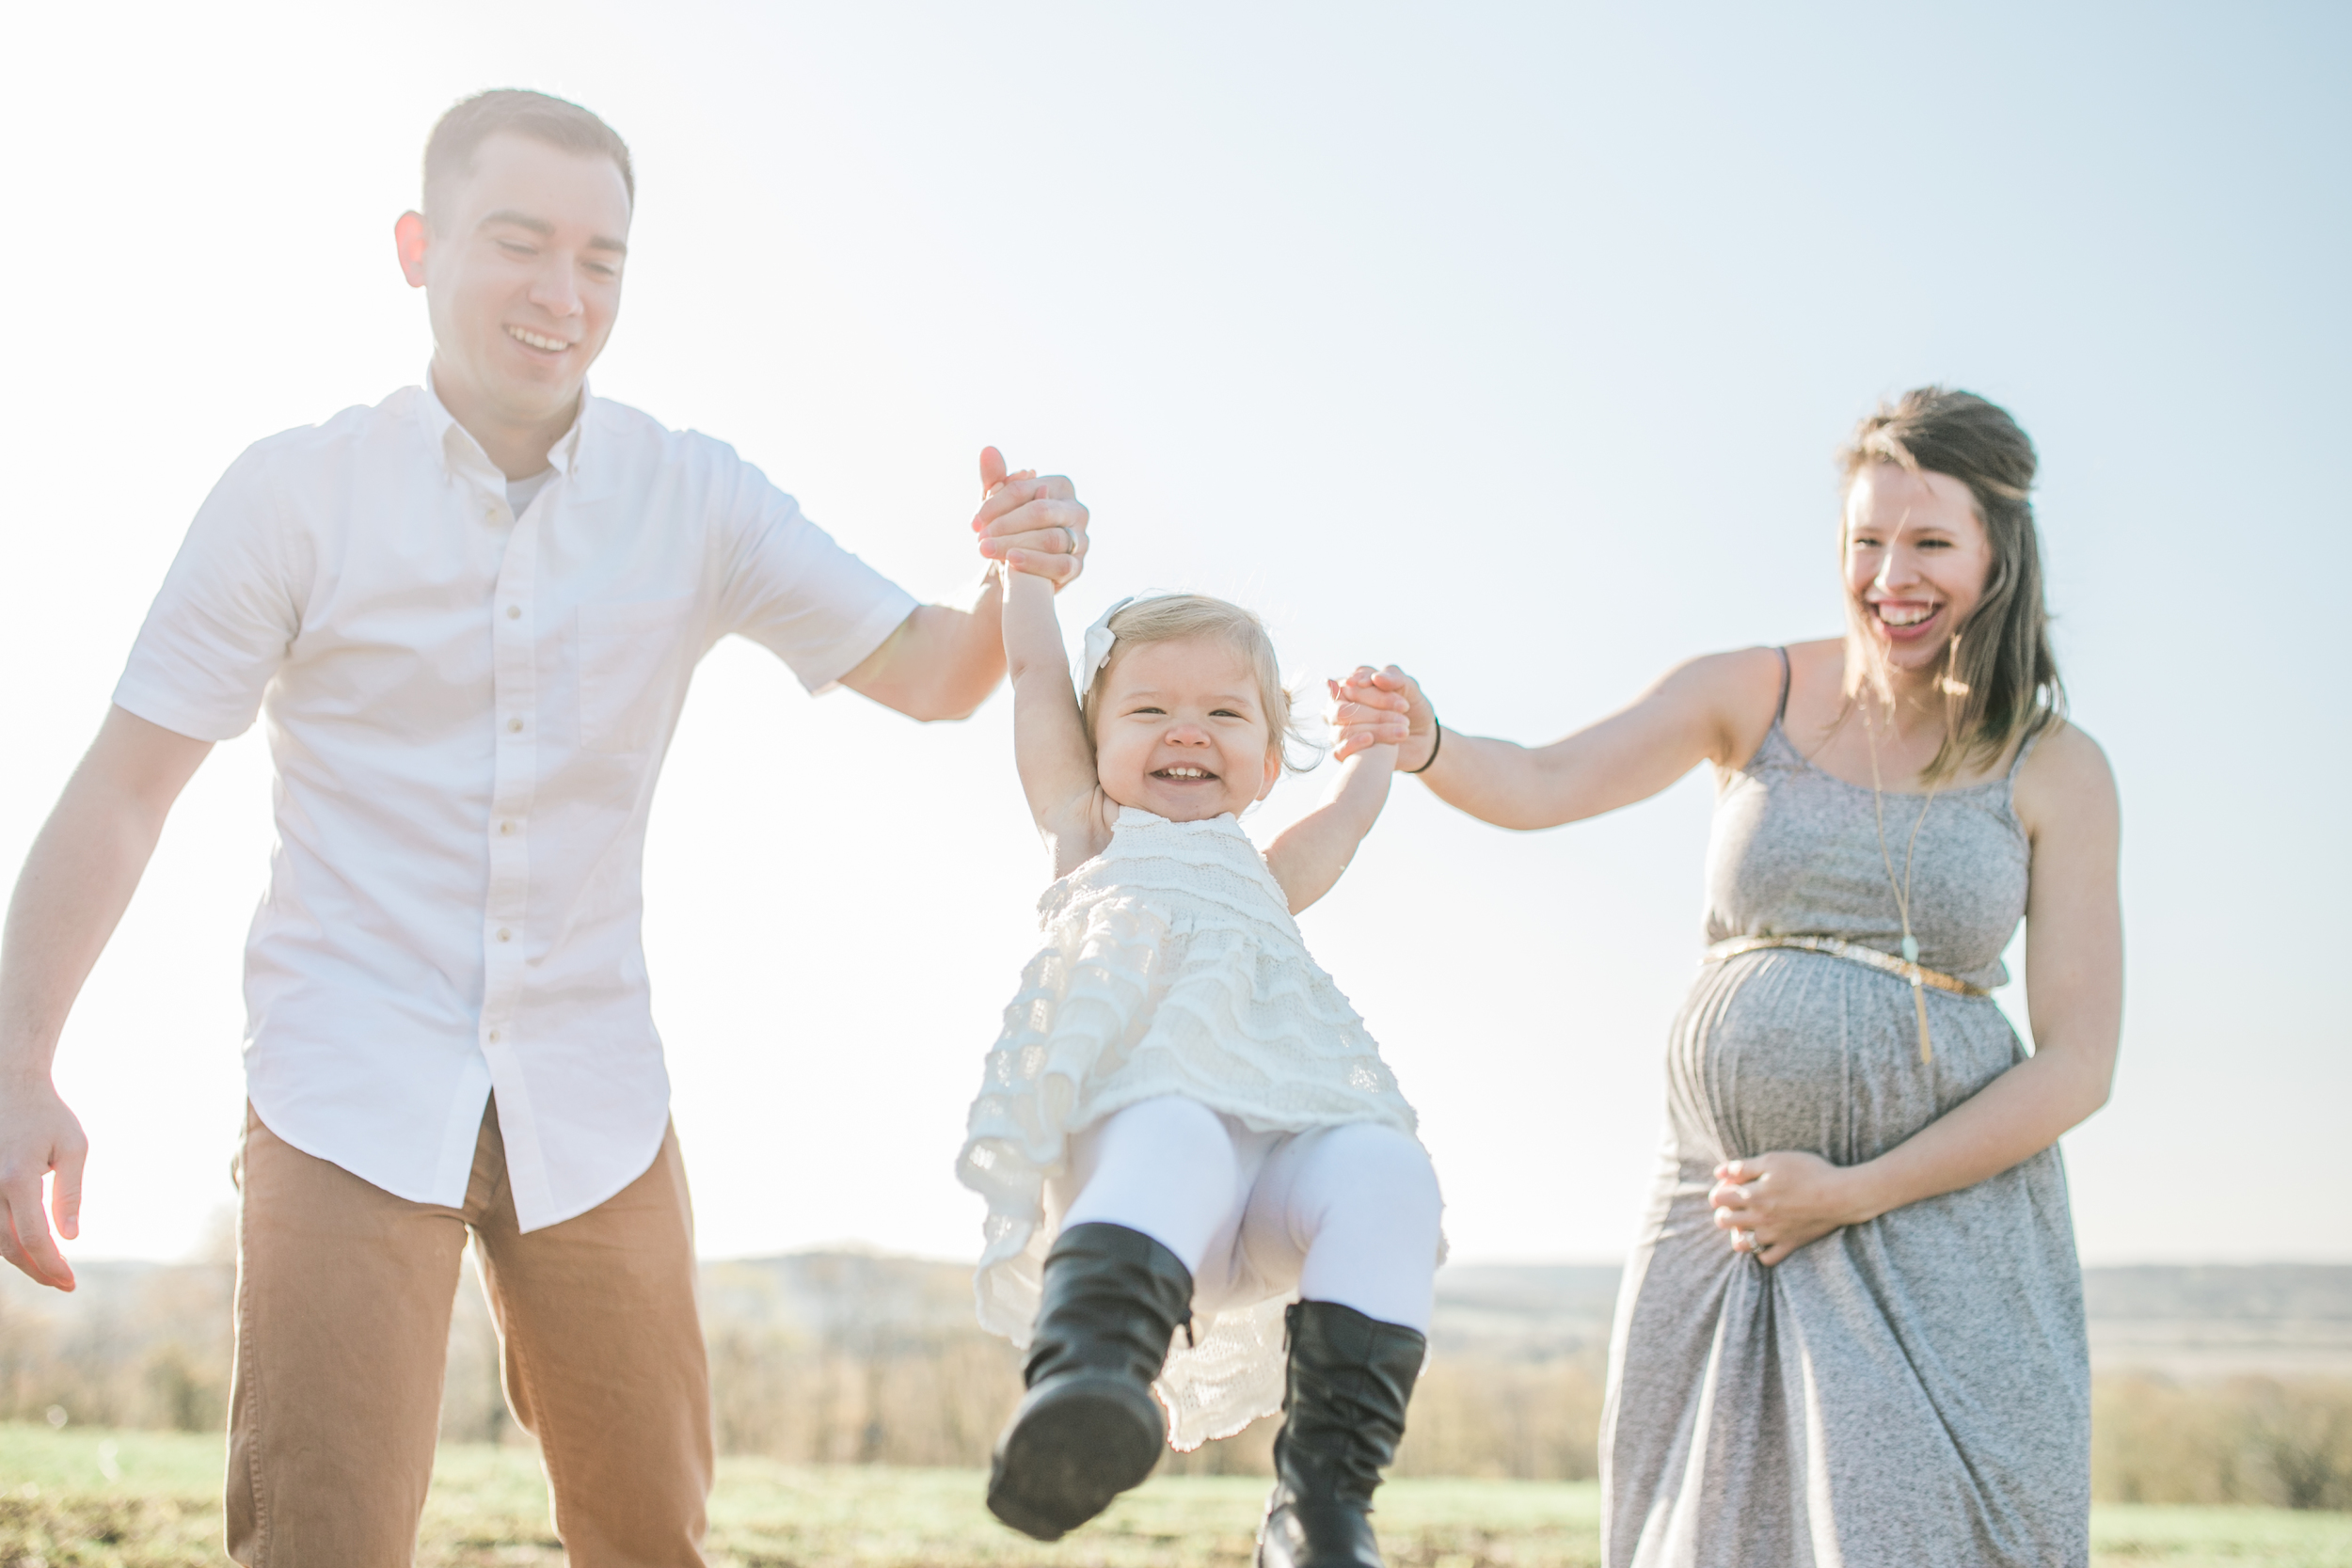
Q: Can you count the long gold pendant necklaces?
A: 1